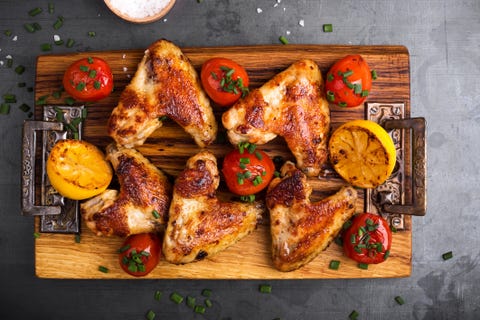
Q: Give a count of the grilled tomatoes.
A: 6